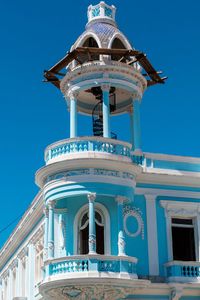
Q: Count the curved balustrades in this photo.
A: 2